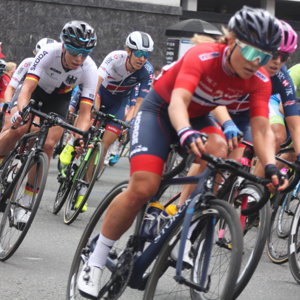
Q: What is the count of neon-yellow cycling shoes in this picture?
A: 2